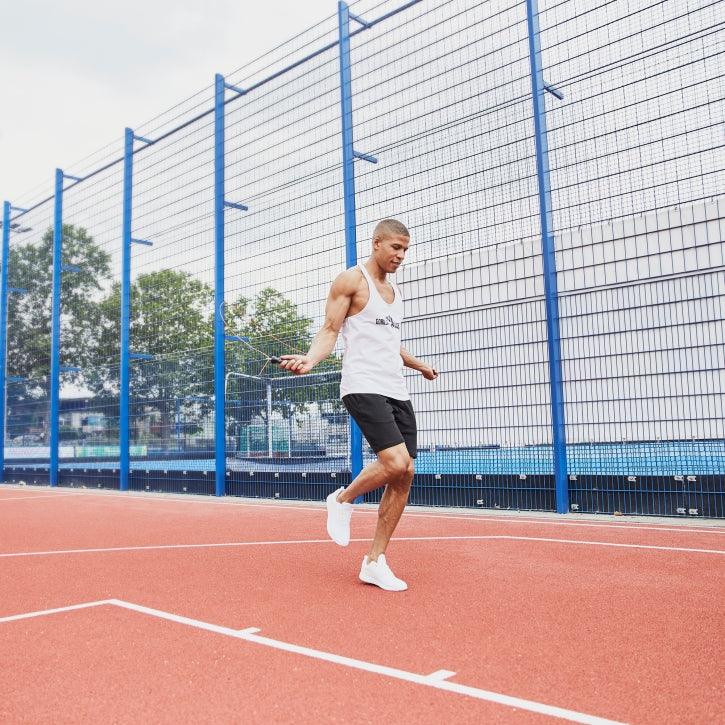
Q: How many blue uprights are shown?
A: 6